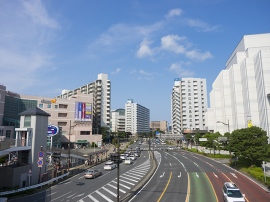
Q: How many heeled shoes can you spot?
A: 0